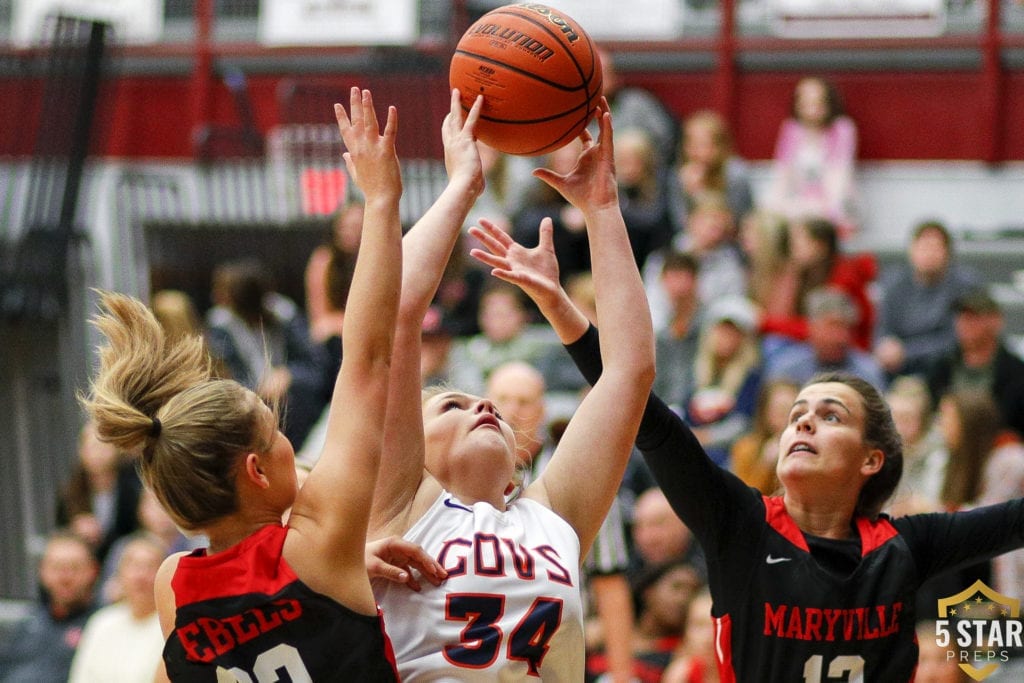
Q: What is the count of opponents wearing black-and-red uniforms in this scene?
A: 2